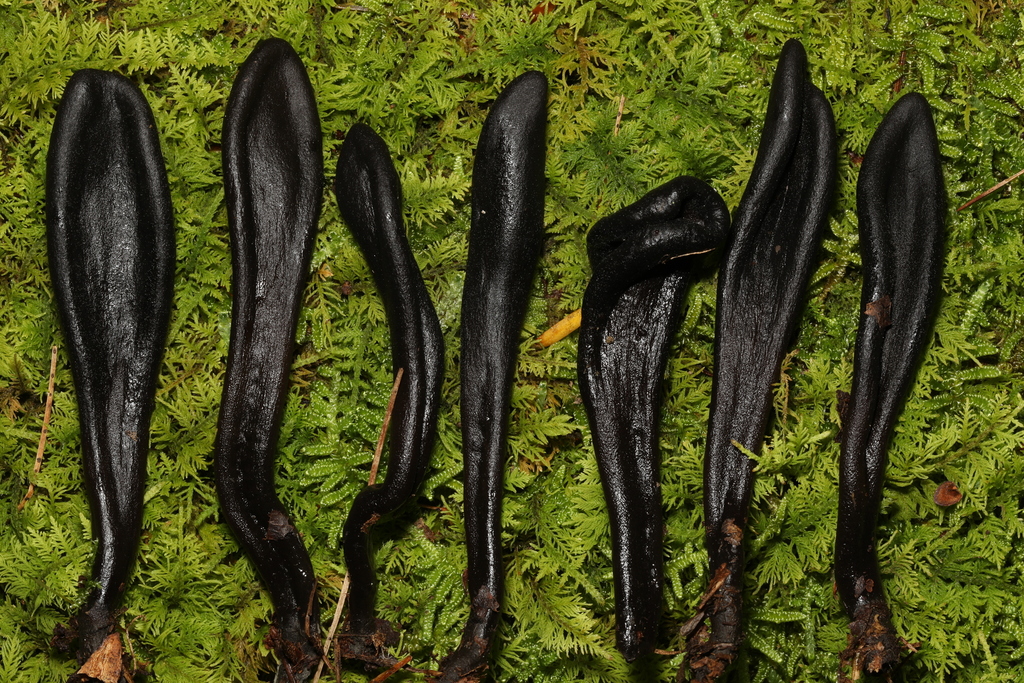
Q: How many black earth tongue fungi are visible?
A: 7